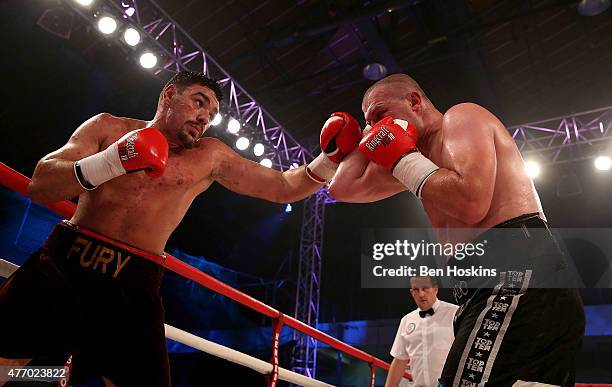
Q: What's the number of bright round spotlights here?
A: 11